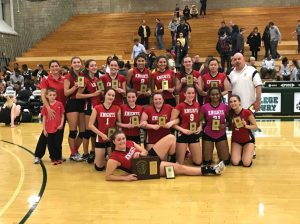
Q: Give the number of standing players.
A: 7